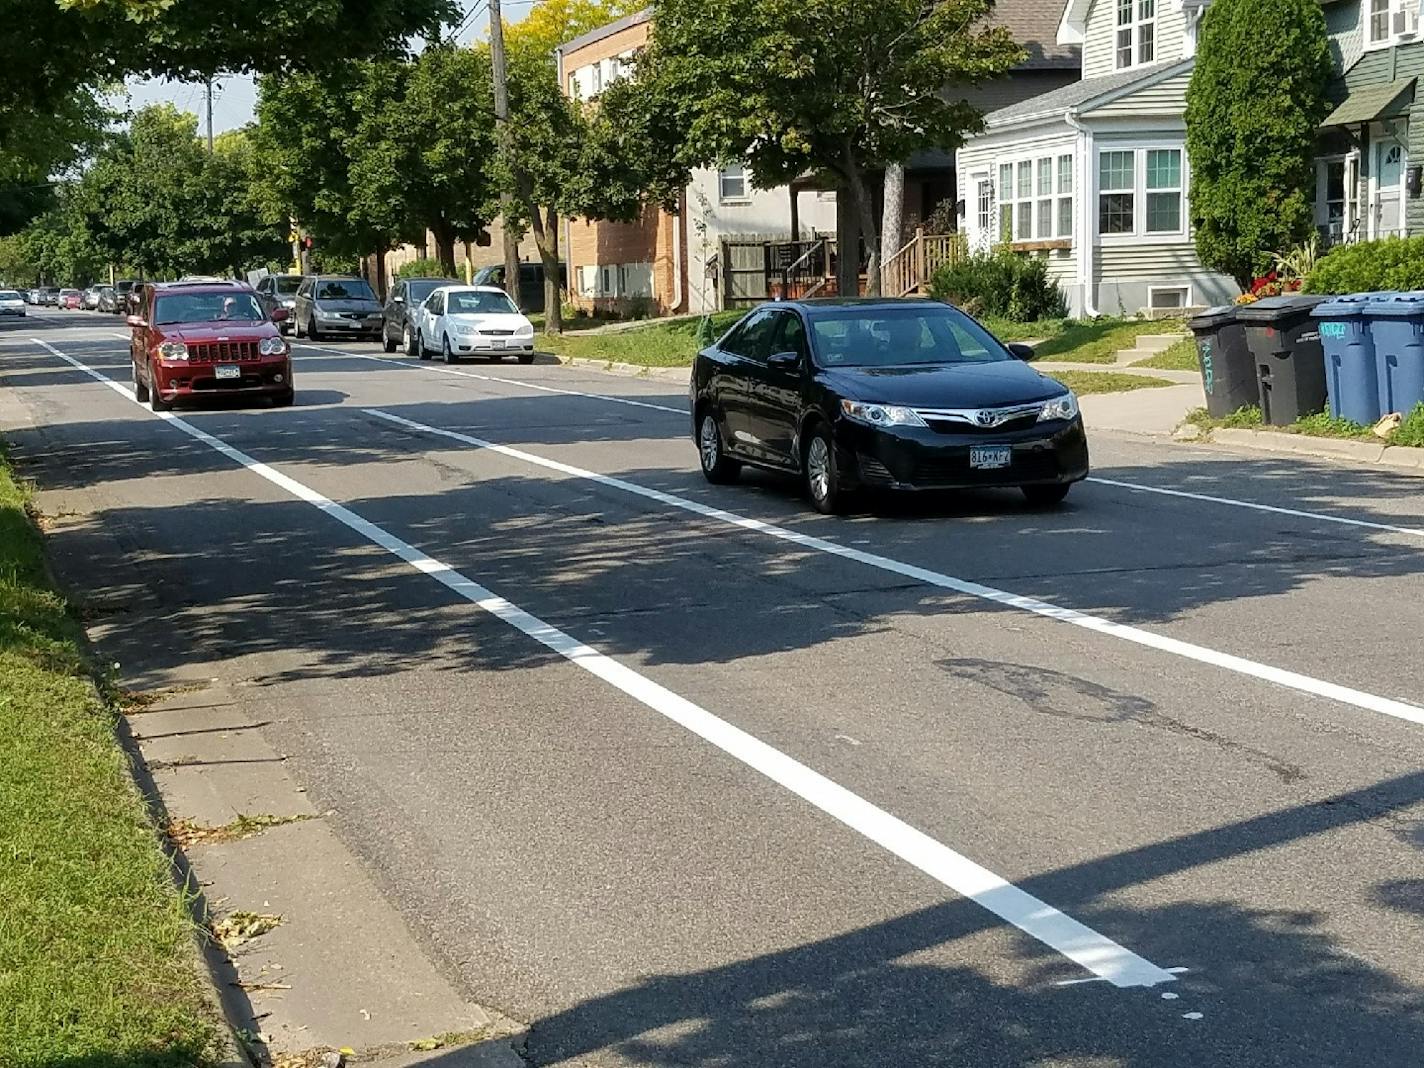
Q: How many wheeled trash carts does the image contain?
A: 4